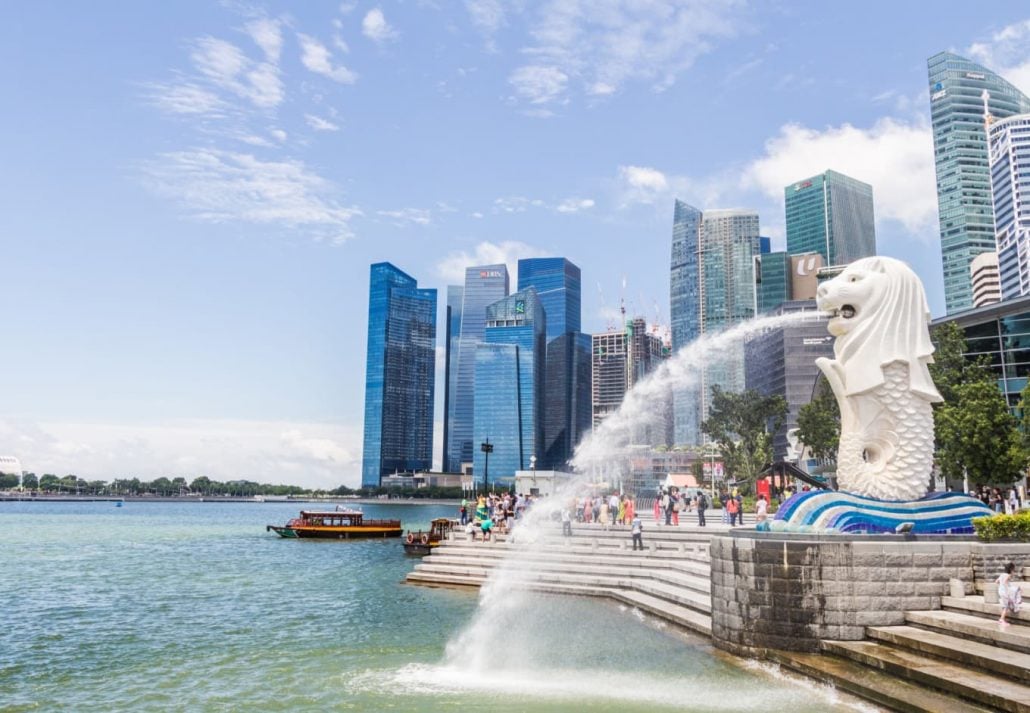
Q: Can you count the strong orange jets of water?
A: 0